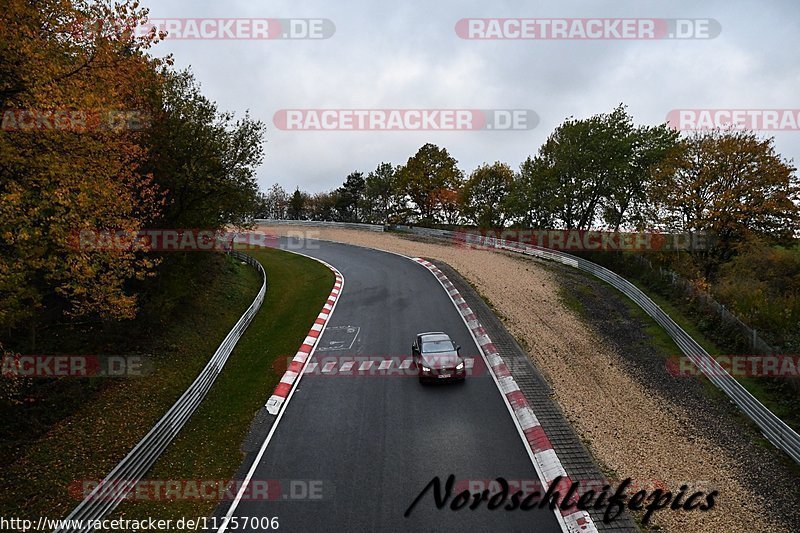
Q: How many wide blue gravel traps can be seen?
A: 0